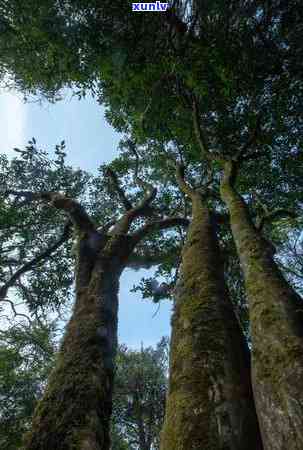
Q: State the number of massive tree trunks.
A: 3